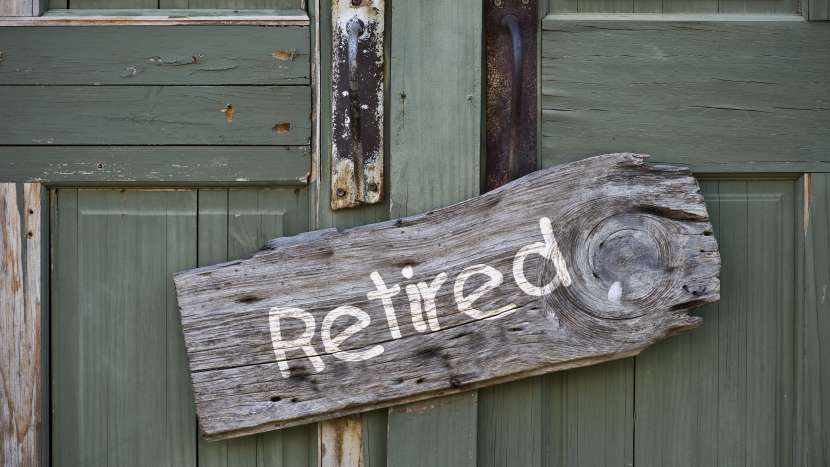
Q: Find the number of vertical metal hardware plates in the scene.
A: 2